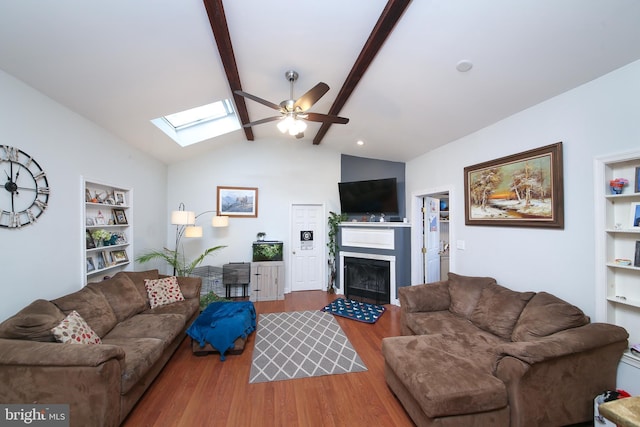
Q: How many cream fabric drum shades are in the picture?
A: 3